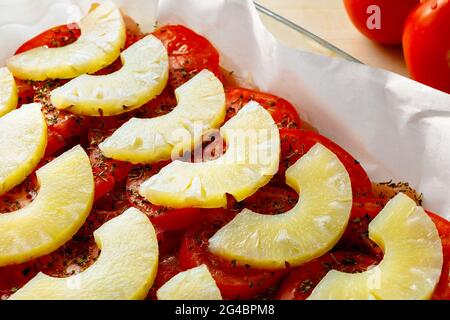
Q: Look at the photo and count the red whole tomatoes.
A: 2